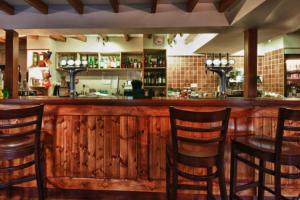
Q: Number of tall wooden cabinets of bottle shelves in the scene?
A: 1